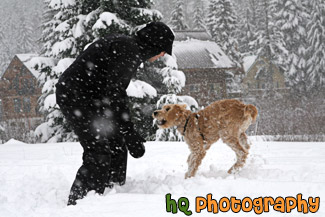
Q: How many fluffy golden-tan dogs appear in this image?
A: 1